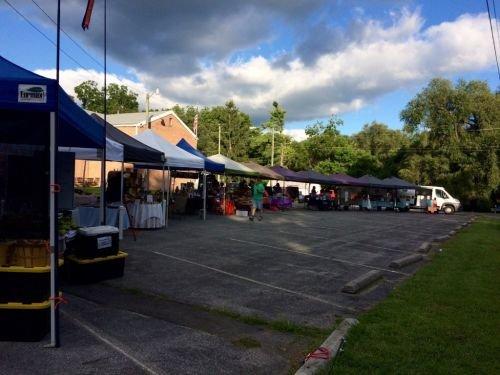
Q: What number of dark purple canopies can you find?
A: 2